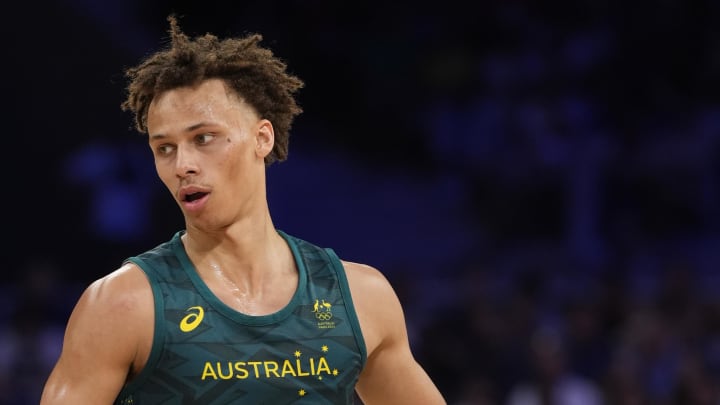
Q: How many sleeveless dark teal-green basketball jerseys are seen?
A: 1